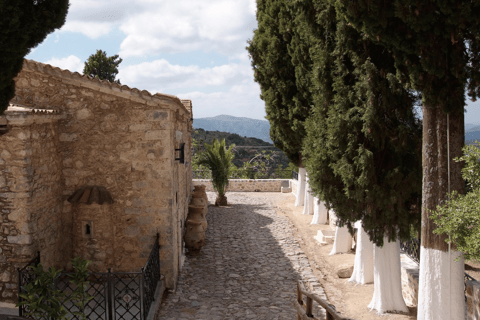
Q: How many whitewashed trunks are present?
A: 7